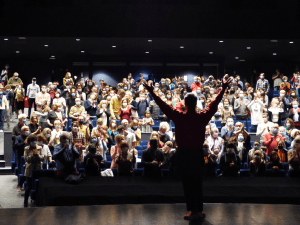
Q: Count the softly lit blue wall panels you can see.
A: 3